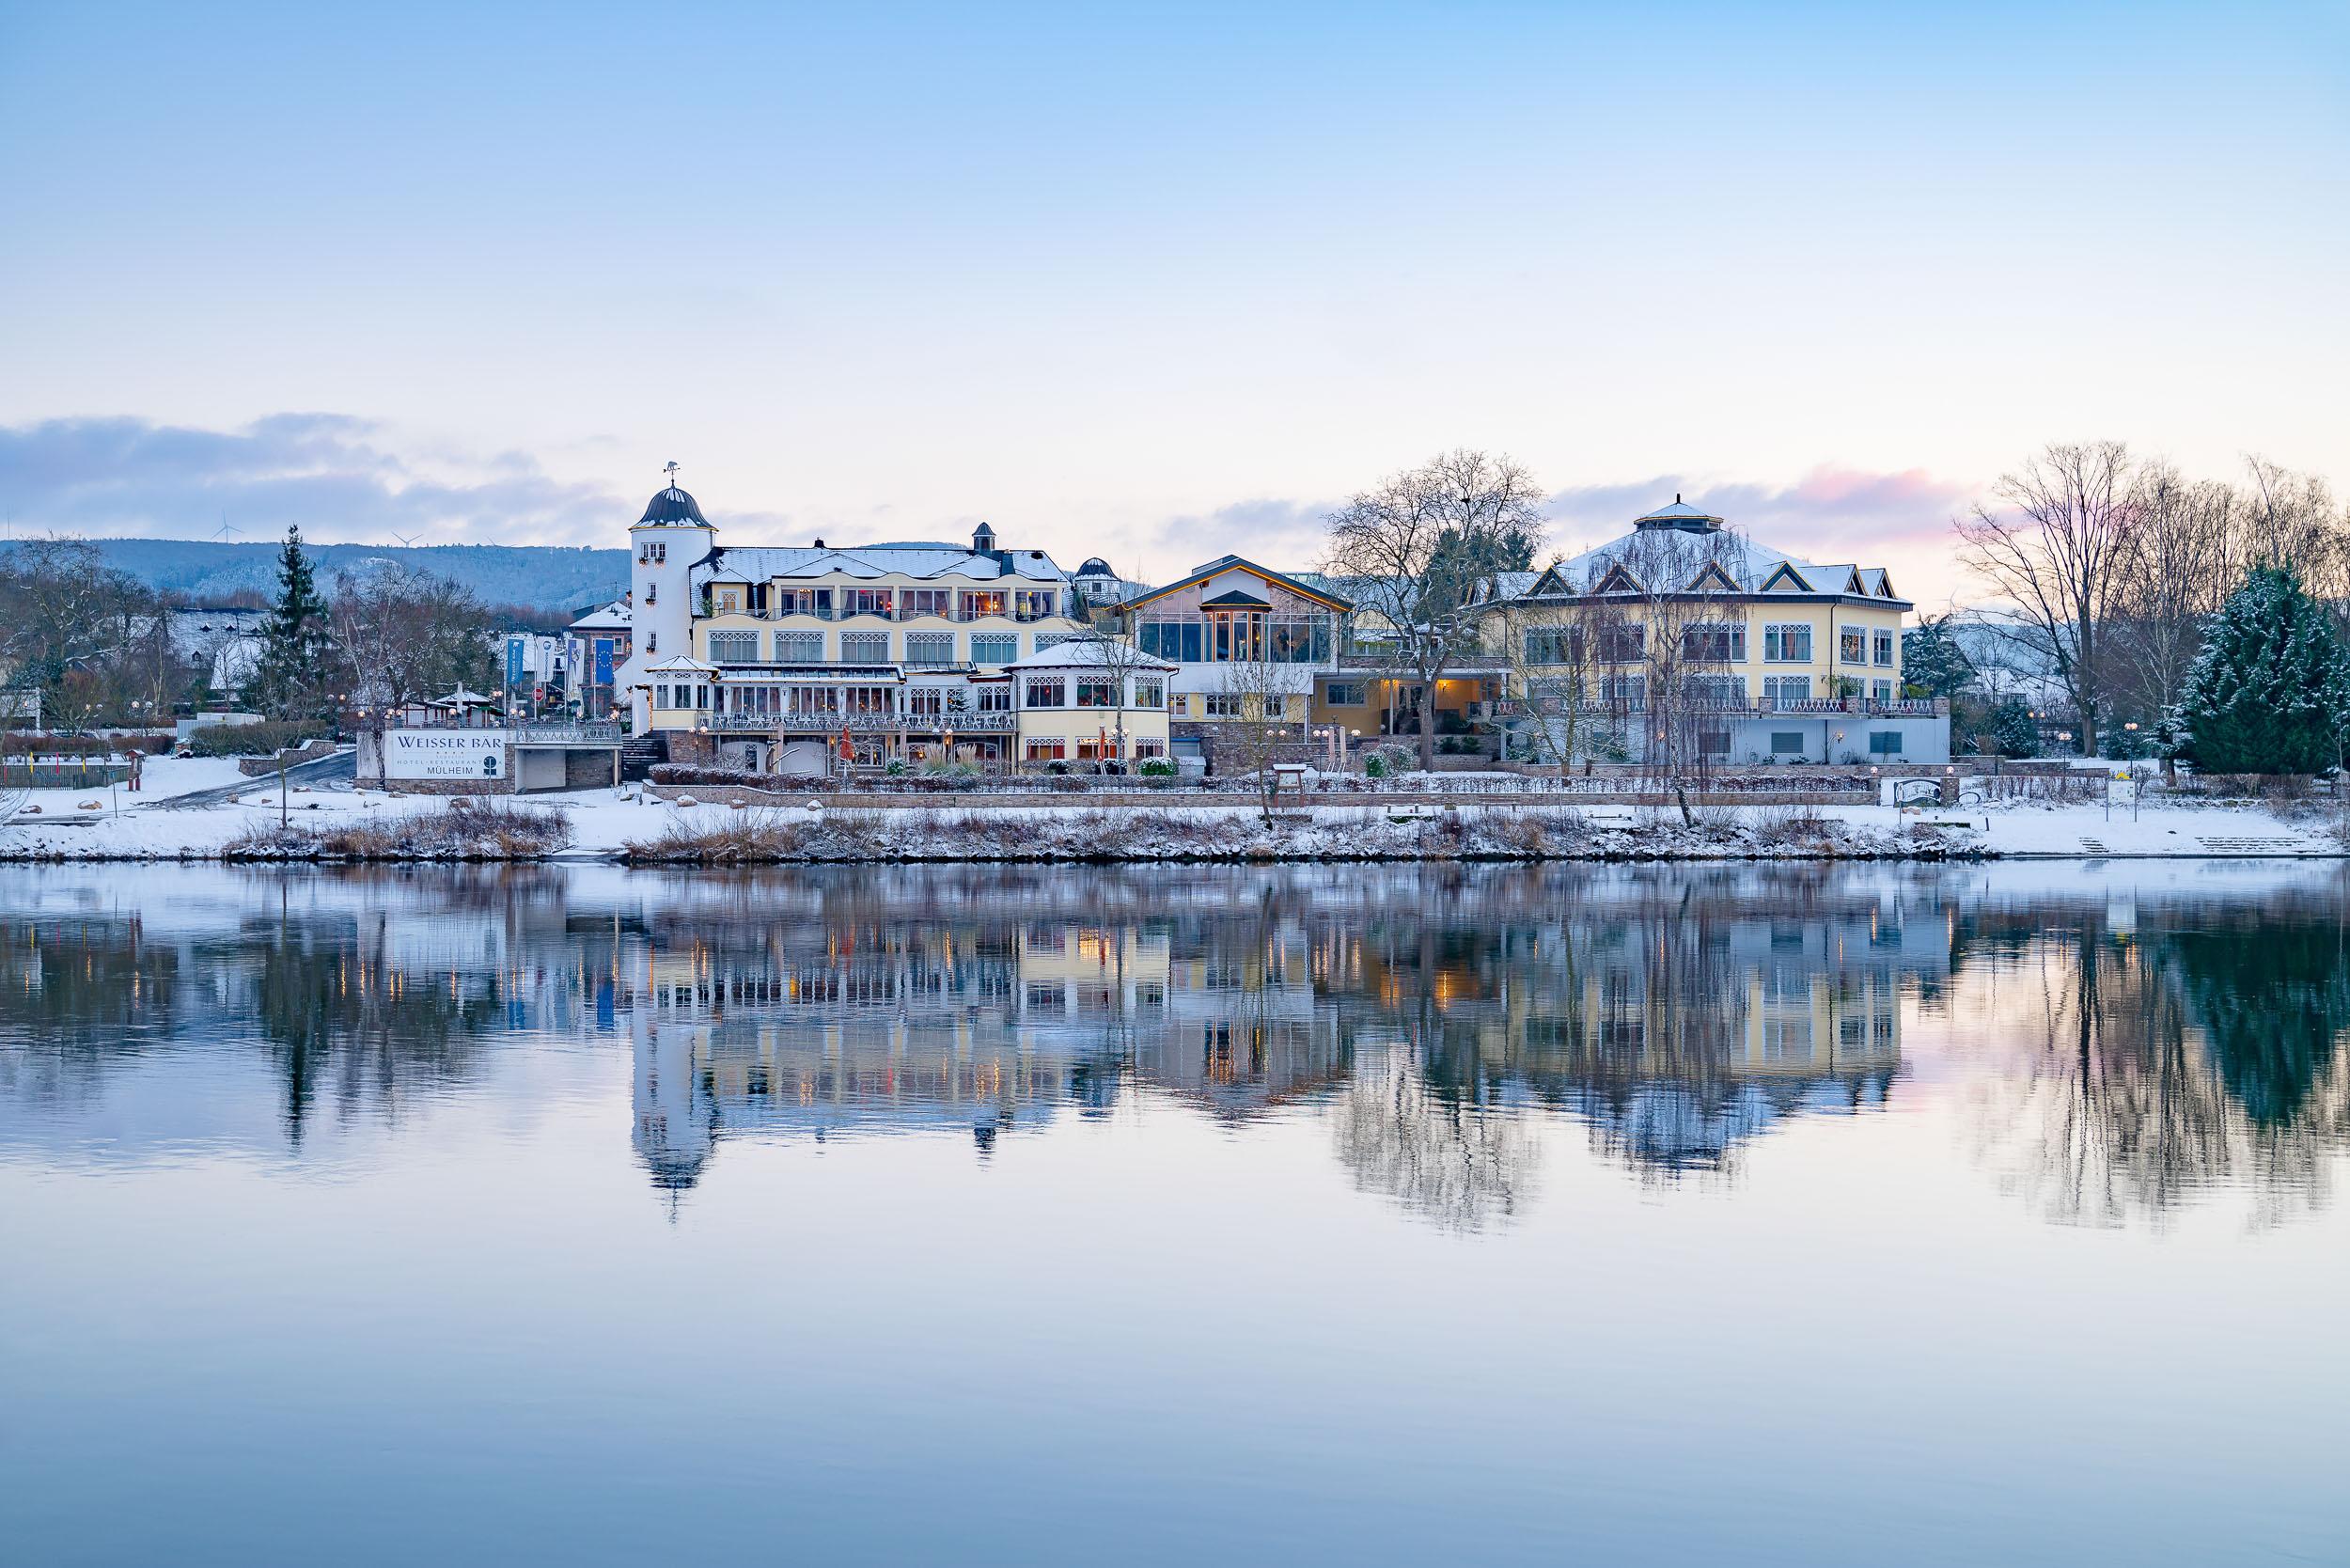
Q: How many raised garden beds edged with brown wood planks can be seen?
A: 0